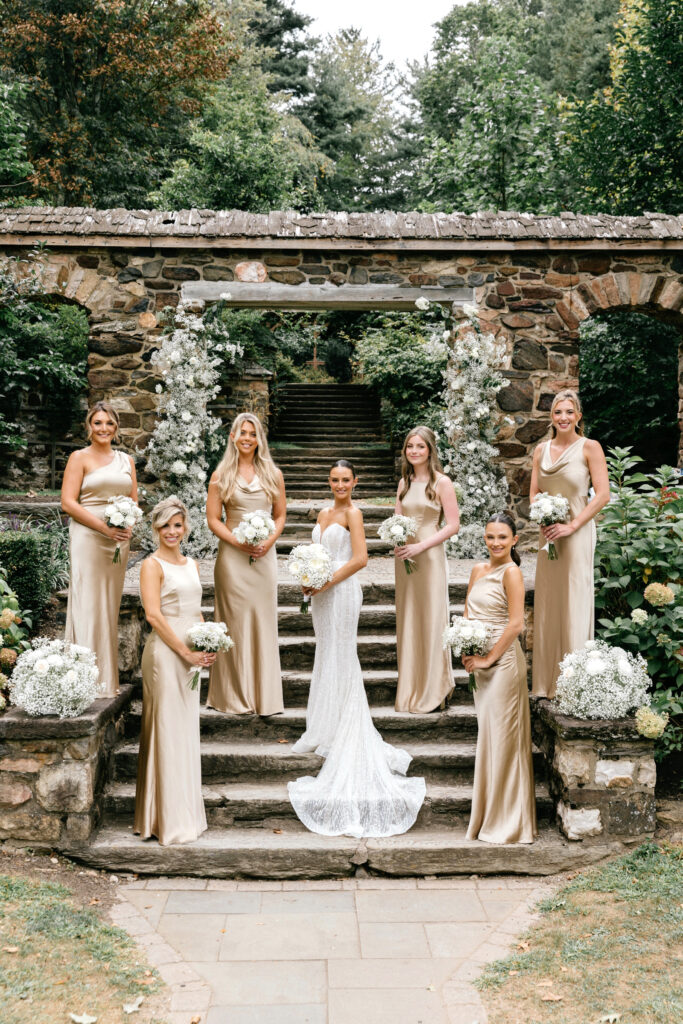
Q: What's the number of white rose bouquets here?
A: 7